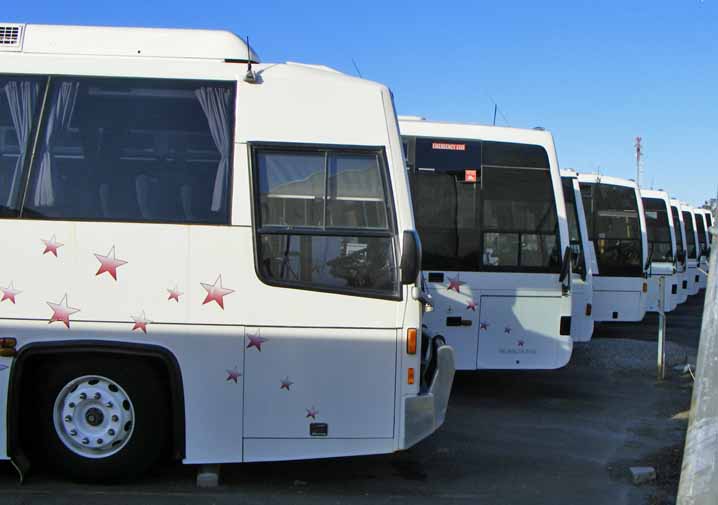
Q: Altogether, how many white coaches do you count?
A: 9